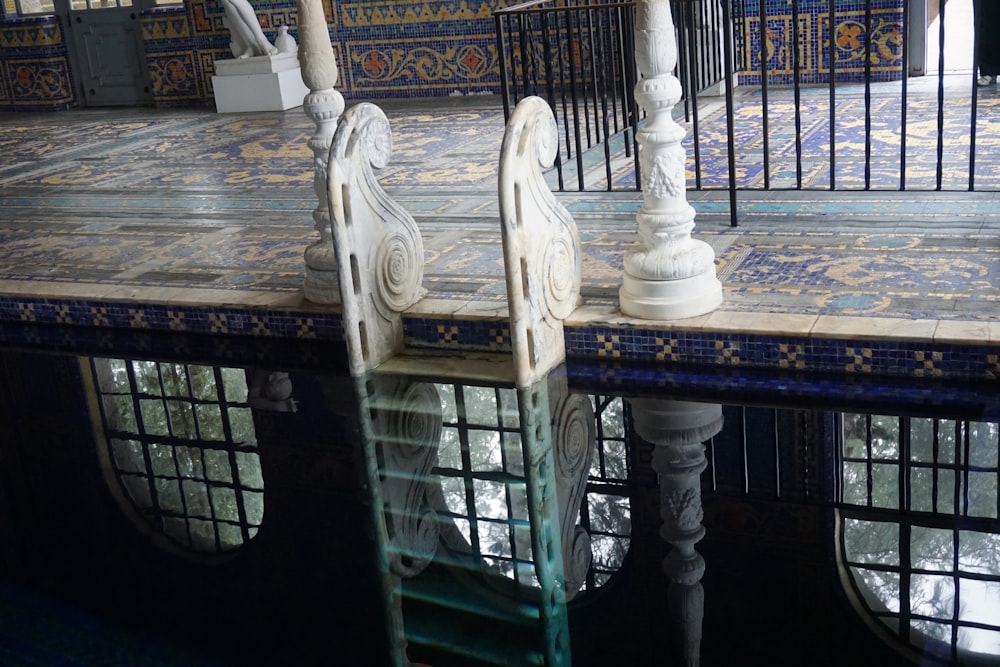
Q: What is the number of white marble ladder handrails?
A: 2